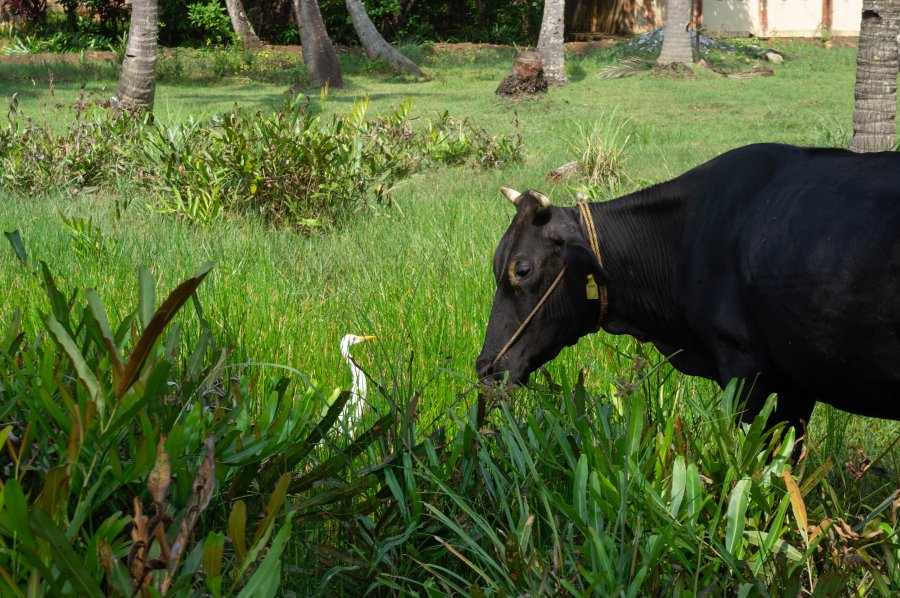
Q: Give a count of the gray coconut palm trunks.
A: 7